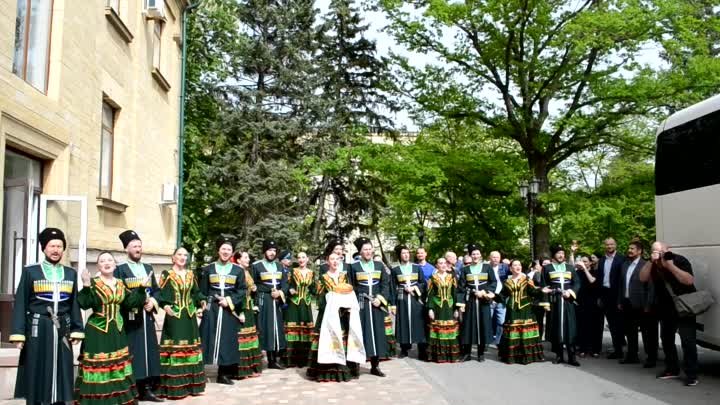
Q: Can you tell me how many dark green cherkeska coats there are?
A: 9